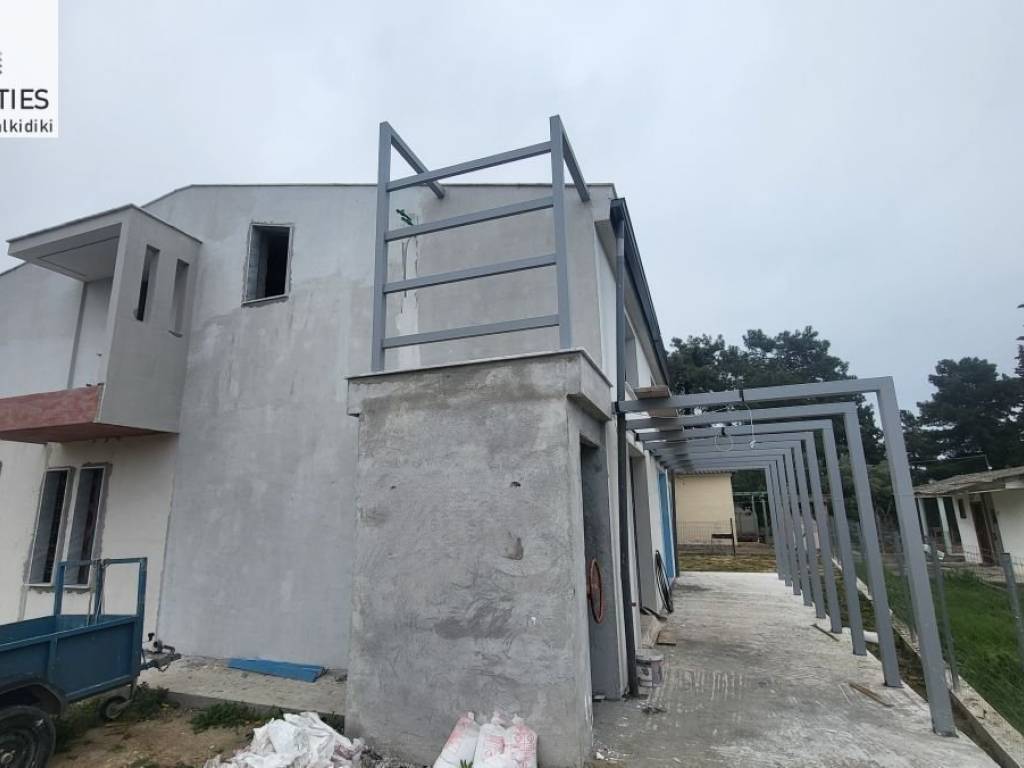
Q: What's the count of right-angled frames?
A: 9